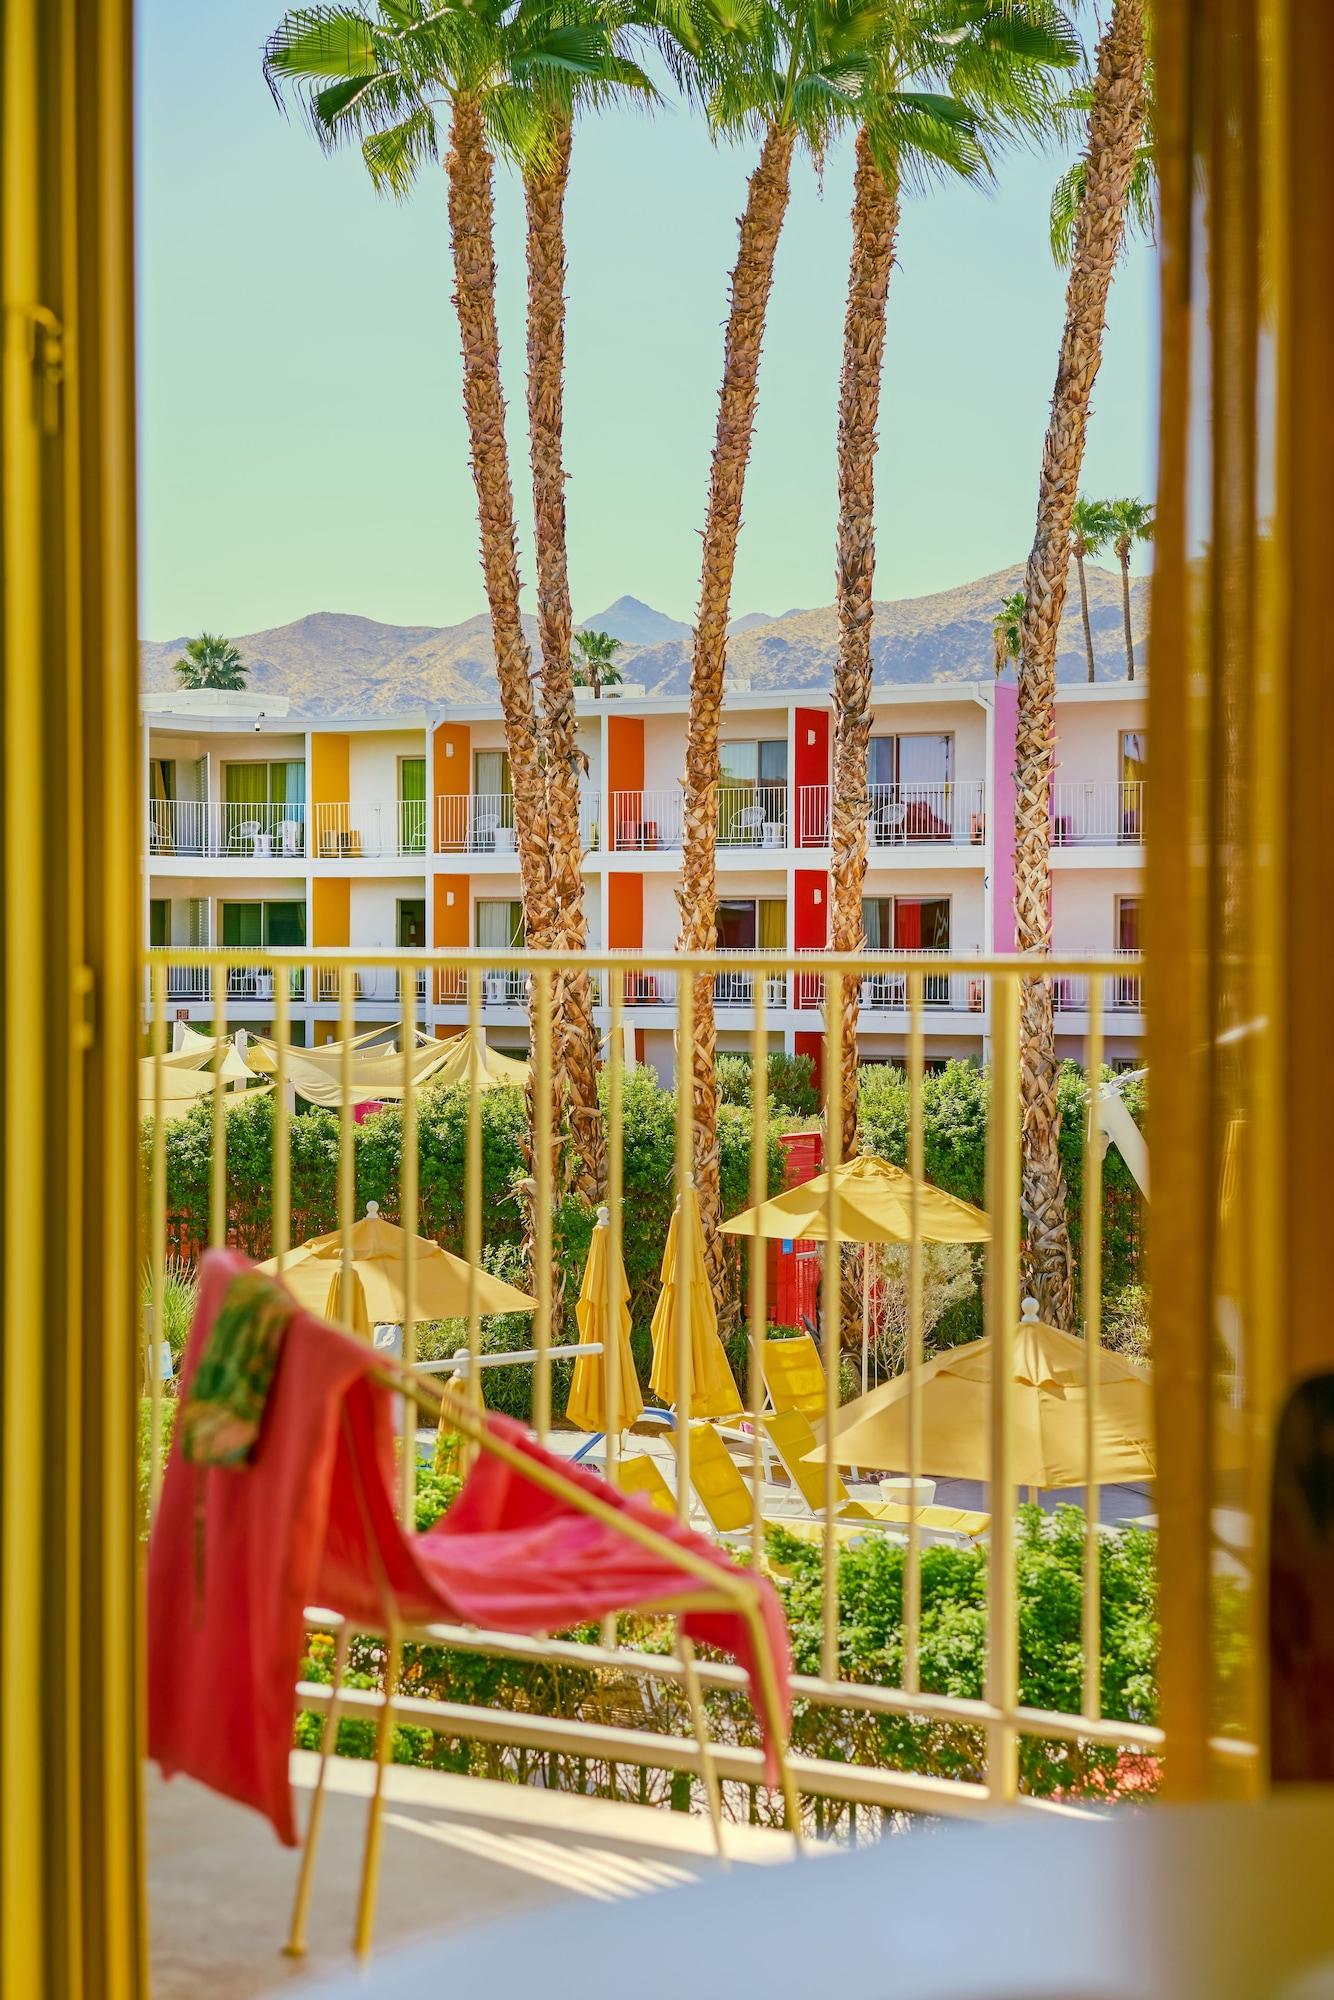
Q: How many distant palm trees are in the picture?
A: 5